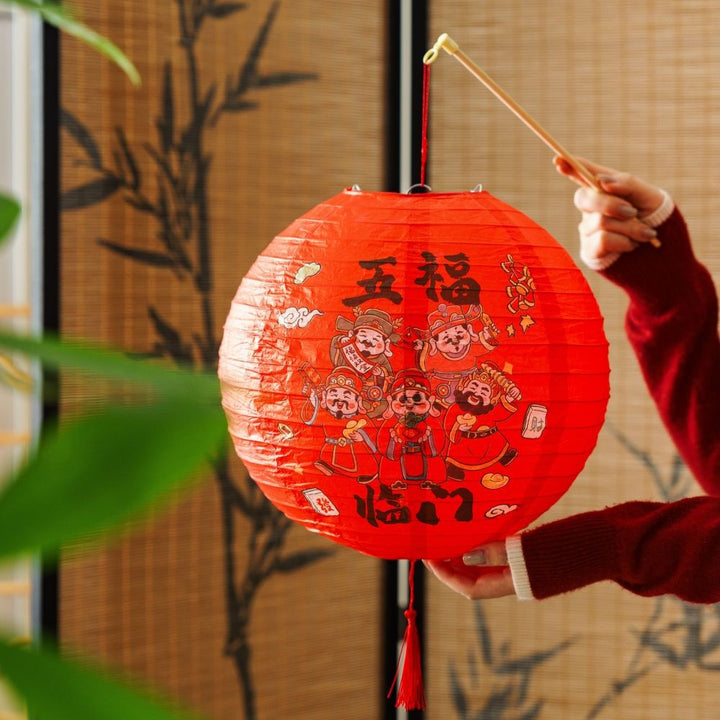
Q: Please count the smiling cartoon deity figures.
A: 5